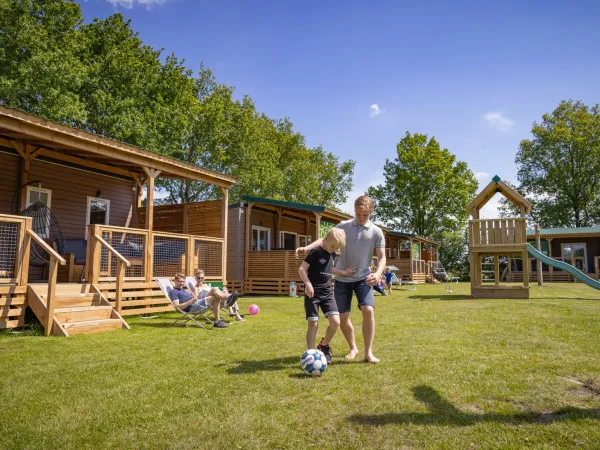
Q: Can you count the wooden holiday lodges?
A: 4